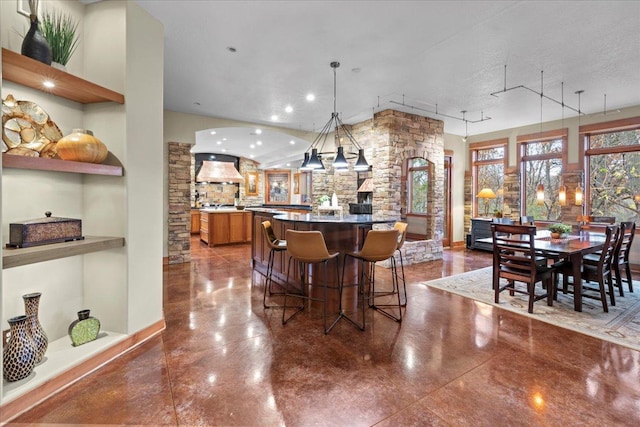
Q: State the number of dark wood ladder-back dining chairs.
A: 6